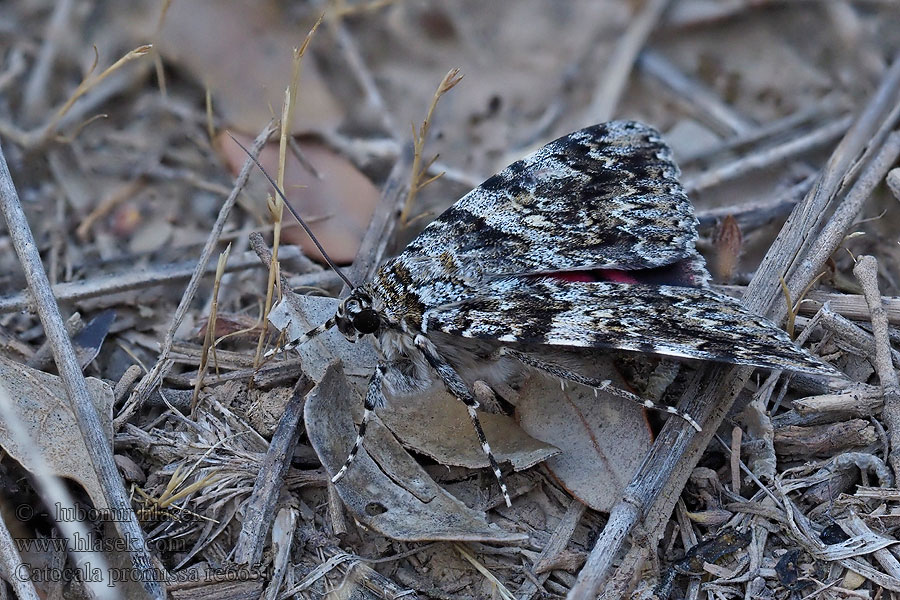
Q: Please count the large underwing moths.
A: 1